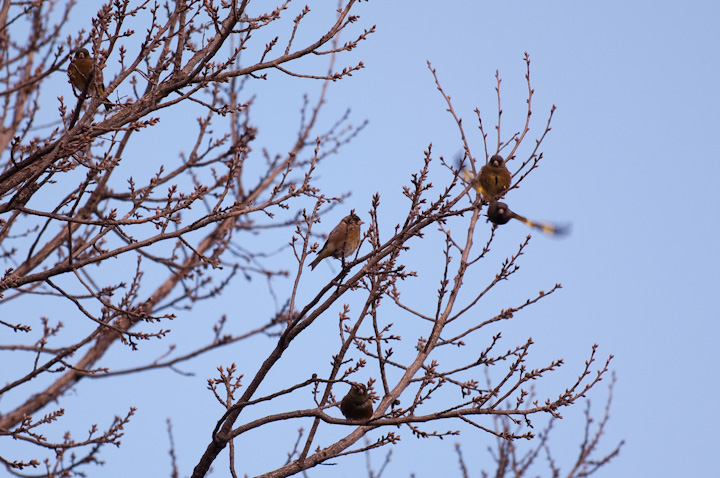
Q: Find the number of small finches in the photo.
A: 5